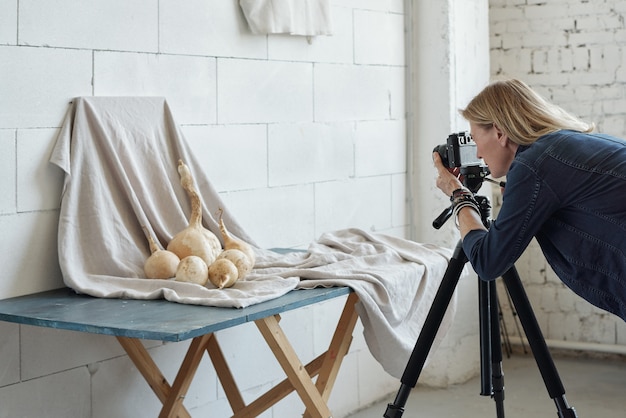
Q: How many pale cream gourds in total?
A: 6